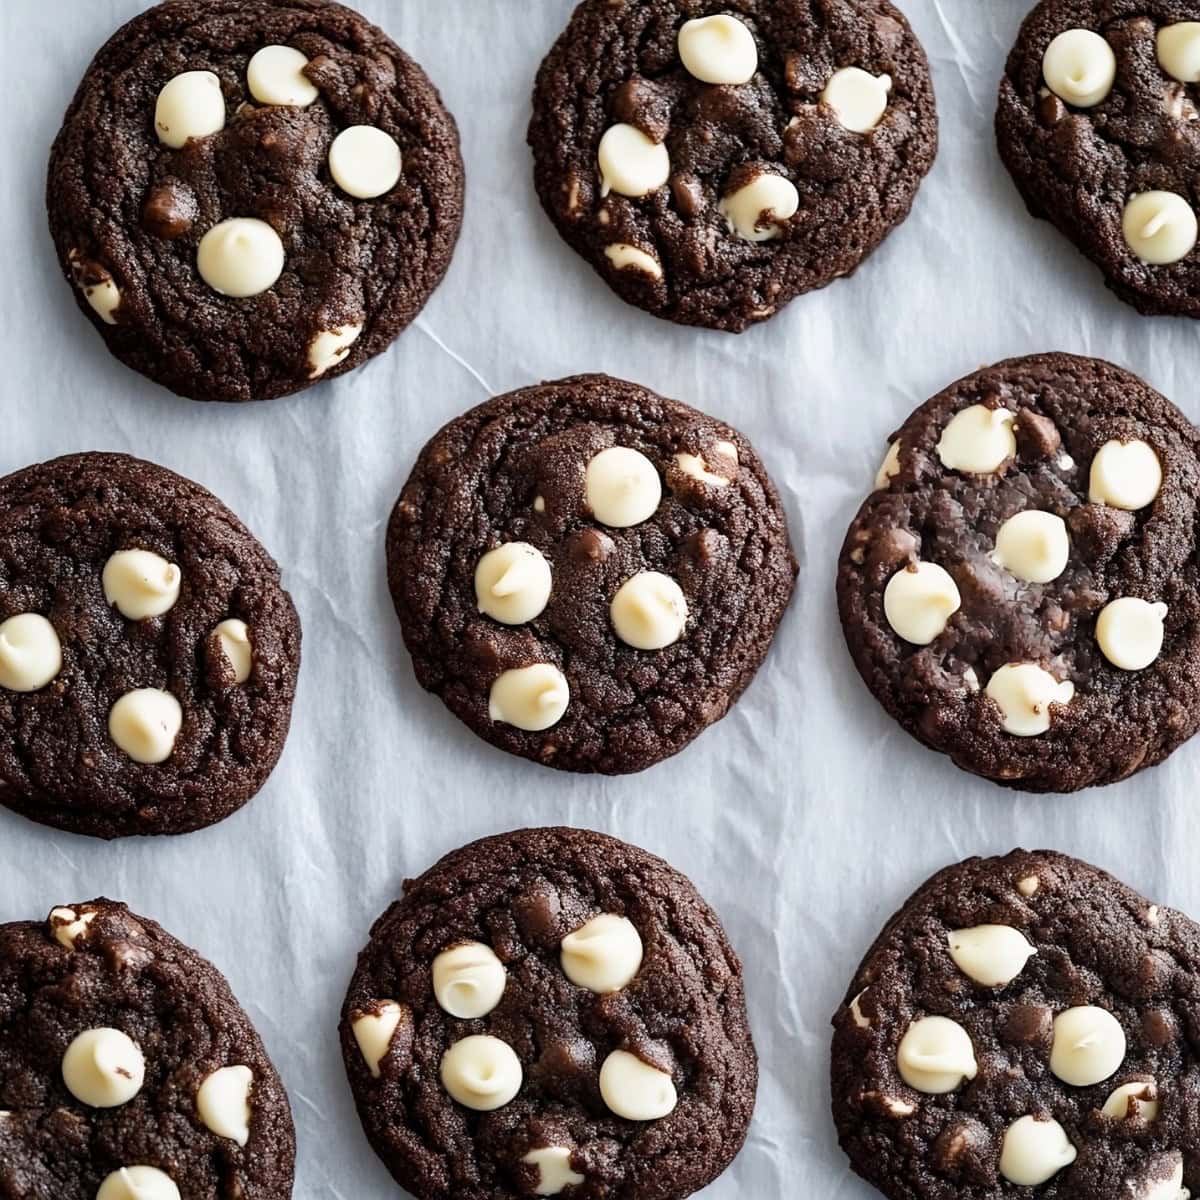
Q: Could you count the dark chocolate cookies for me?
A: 9